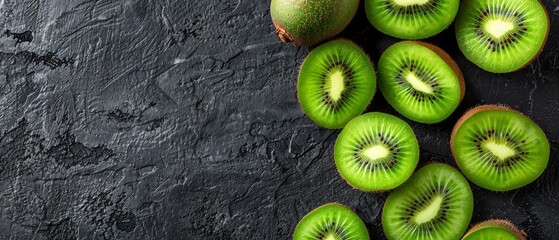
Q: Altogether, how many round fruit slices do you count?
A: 9